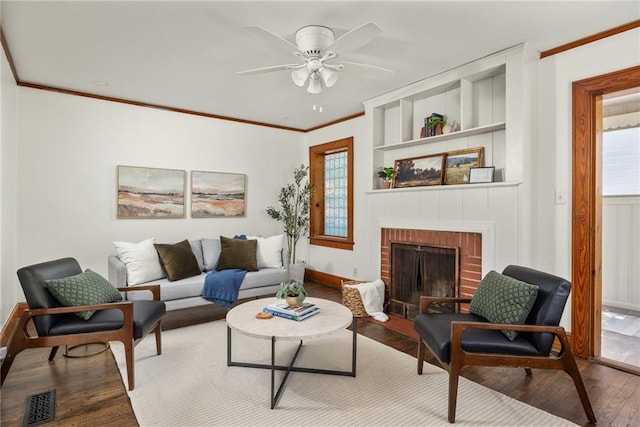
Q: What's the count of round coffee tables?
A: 1